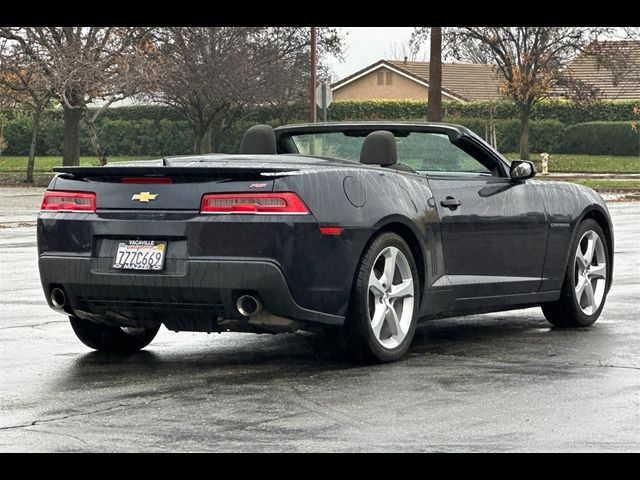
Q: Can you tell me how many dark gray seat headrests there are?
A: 2